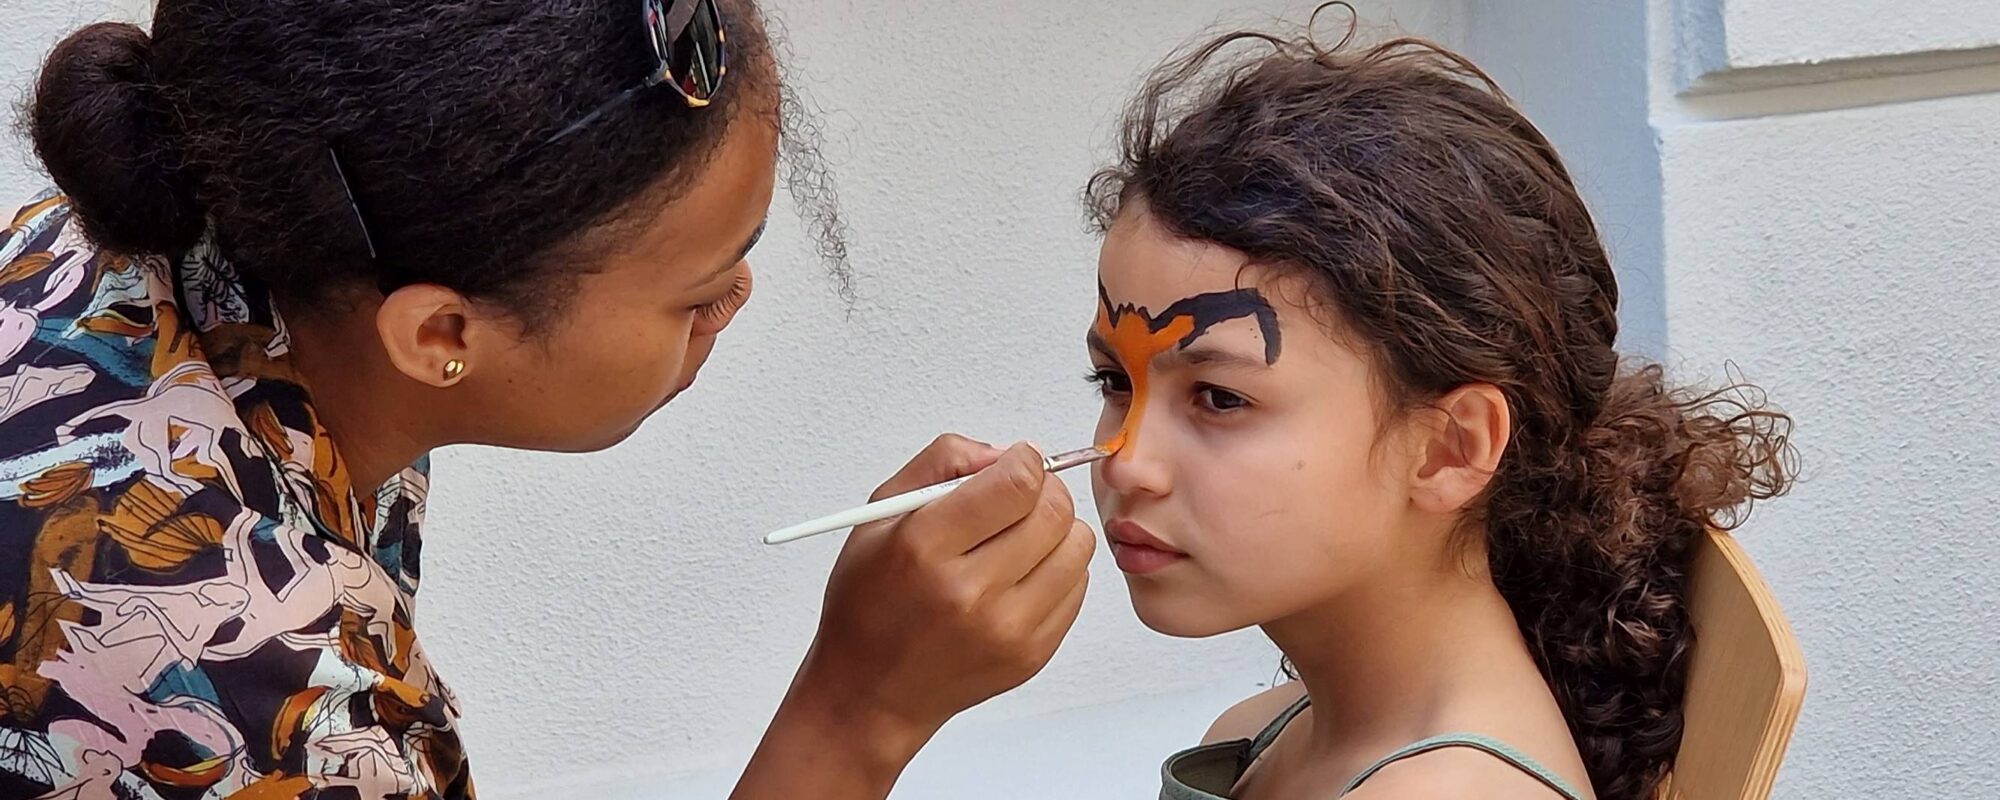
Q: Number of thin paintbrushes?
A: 1